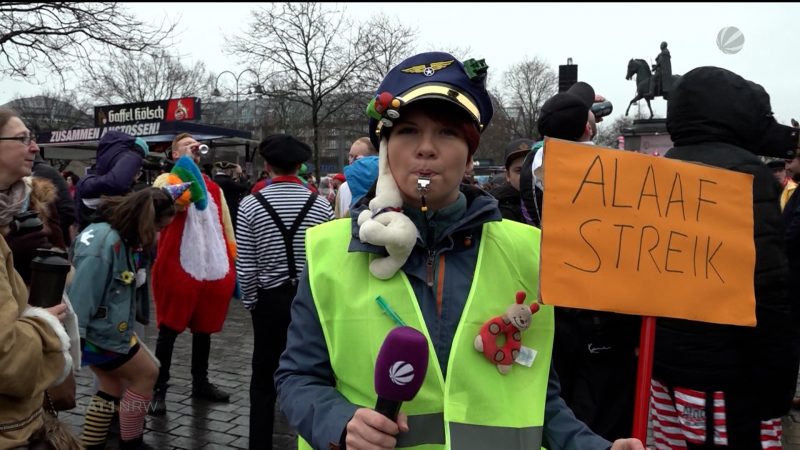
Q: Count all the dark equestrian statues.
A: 1